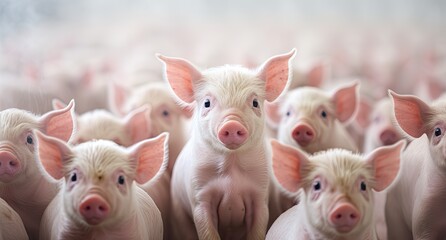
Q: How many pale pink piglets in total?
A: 9